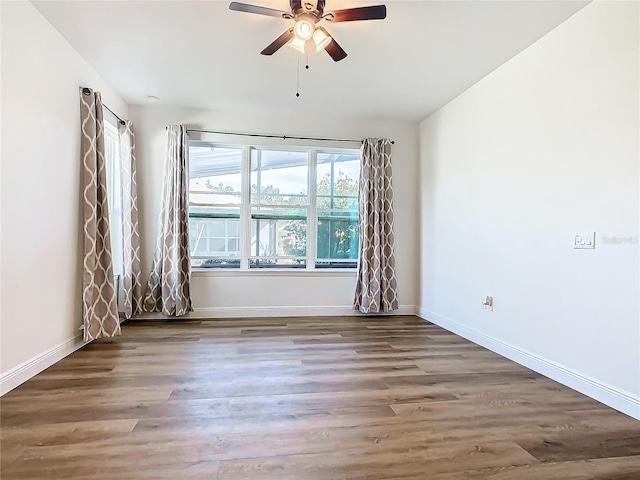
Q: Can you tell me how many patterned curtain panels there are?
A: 4